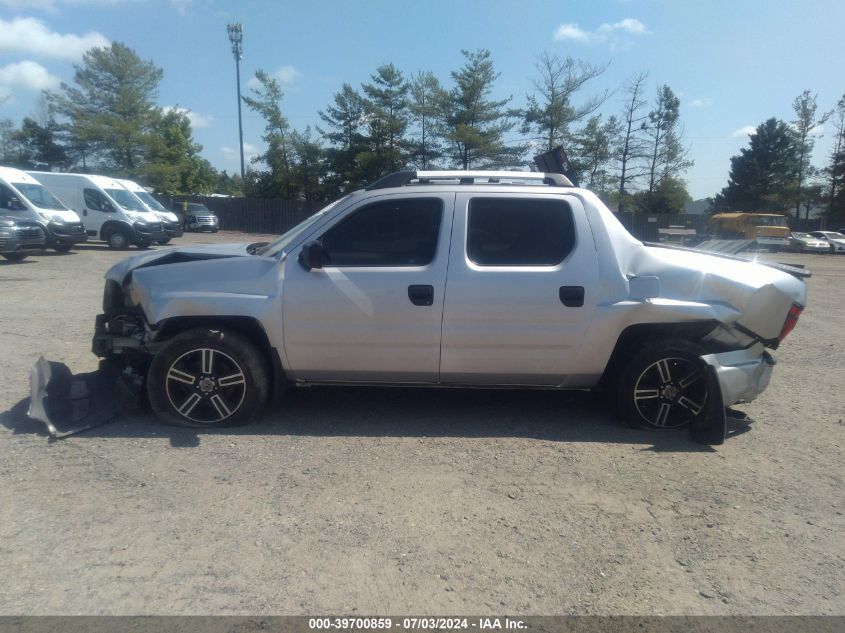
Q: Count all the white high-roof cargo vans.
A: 3